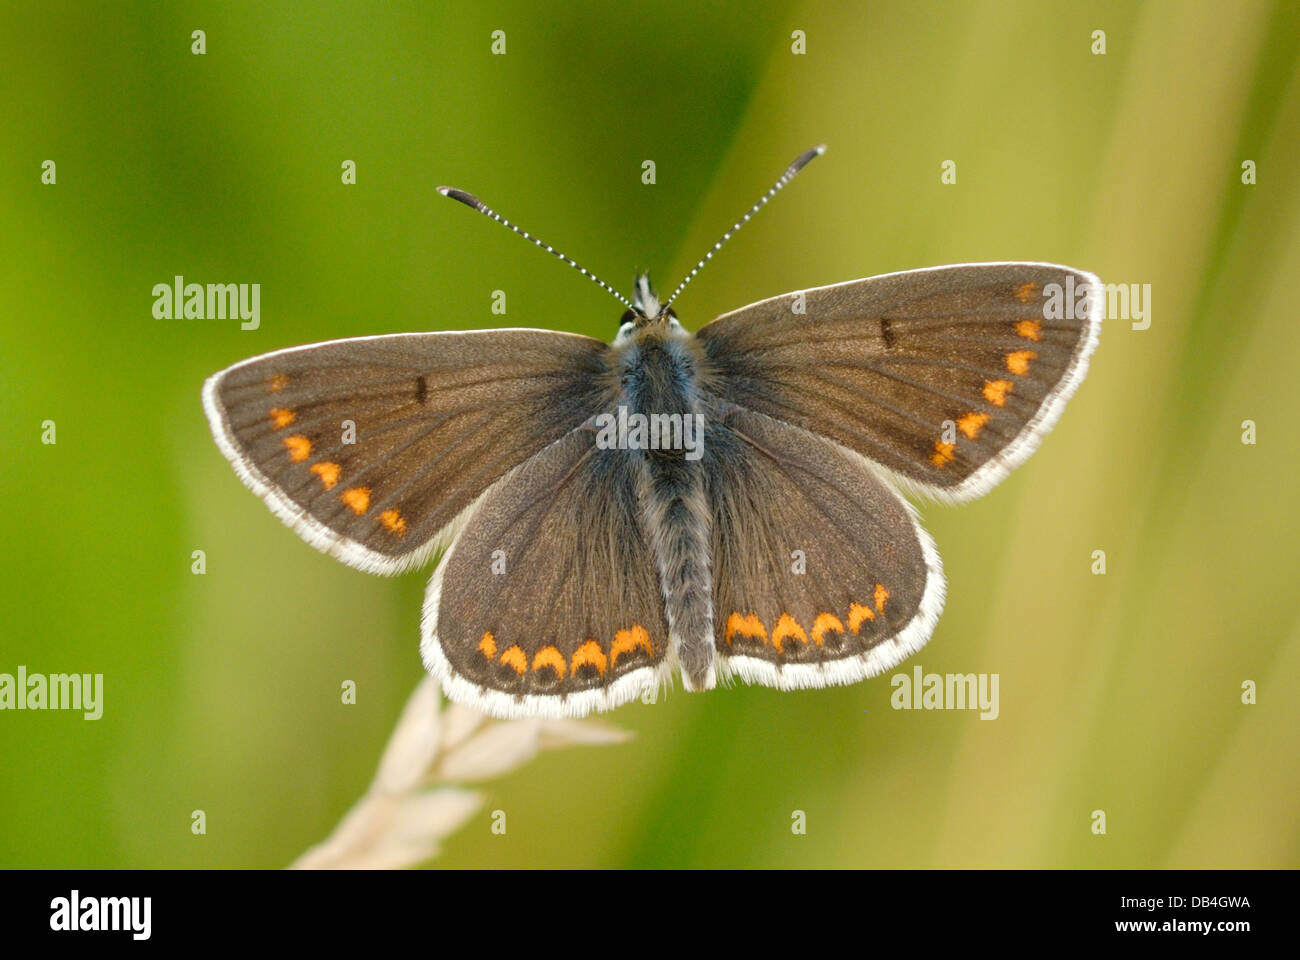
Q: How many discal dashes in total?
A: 2